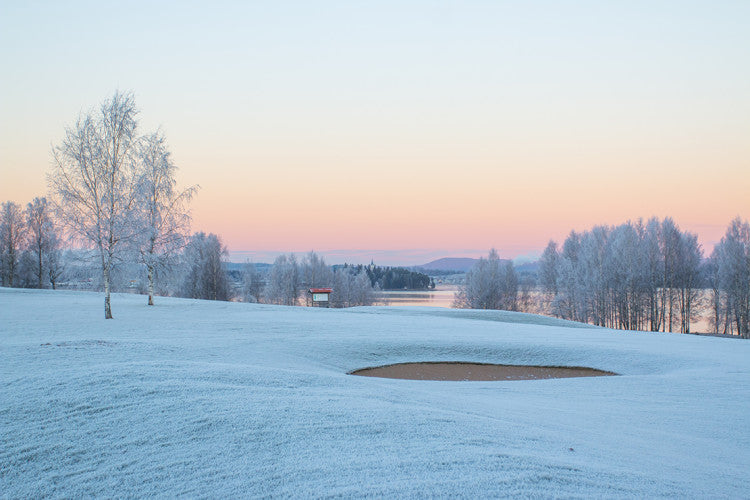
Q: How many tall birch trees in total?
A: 2